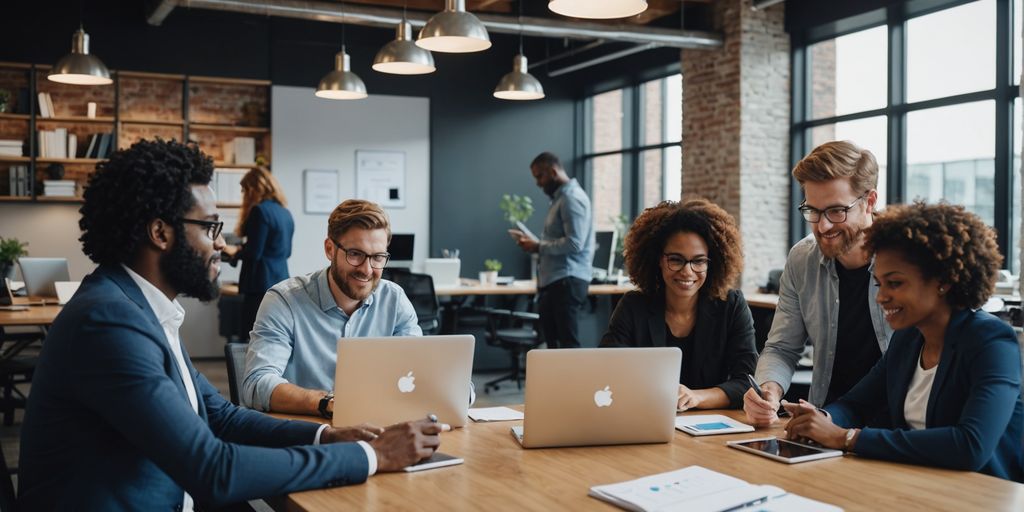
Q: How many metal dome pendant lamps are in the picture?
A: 6